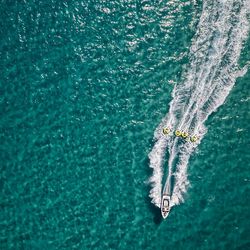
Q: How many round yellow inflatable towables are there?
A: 4